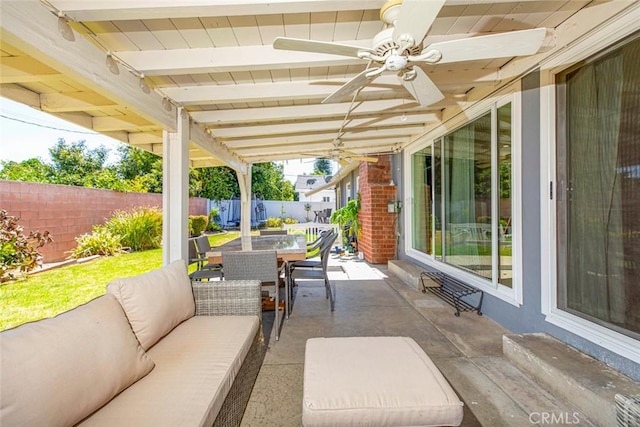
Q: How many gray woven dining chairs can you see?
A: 6